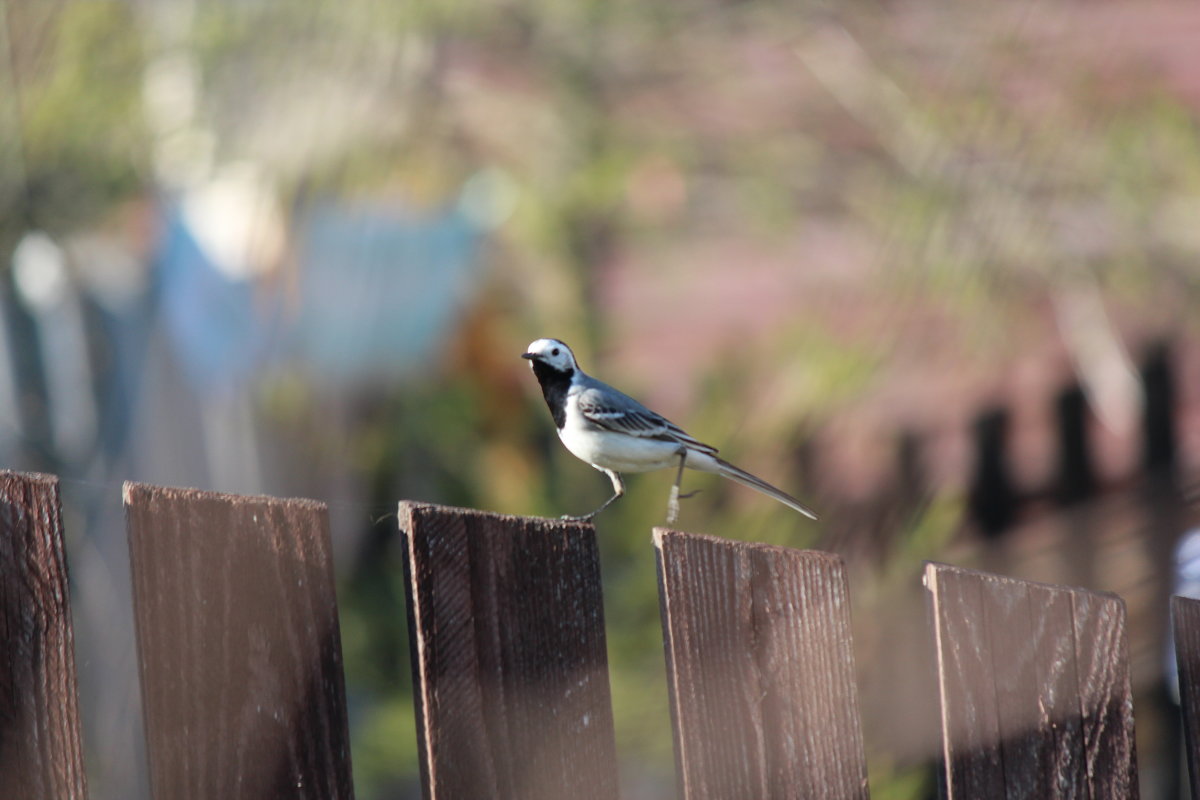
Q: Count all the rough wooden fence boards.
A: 6